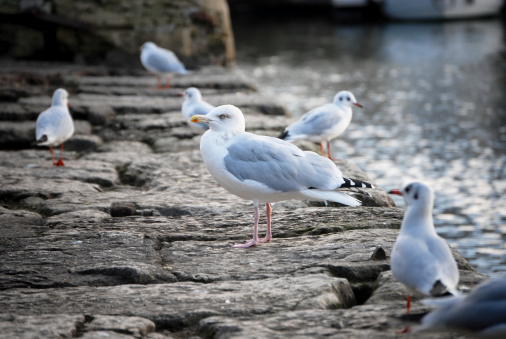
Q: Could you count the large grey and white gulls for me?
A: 1